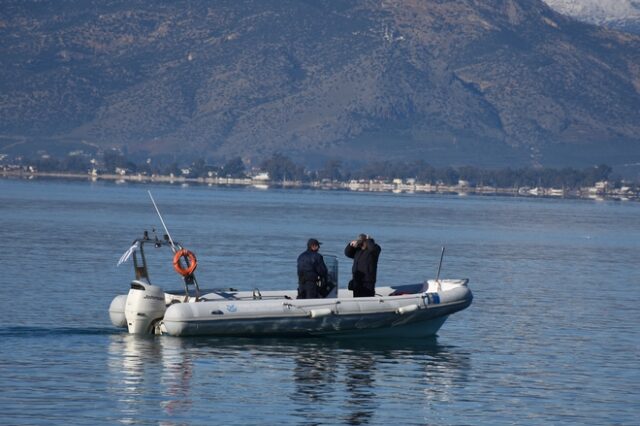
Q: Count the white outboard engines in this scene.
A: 1